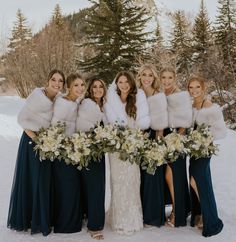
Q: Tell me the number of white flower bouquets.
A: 7